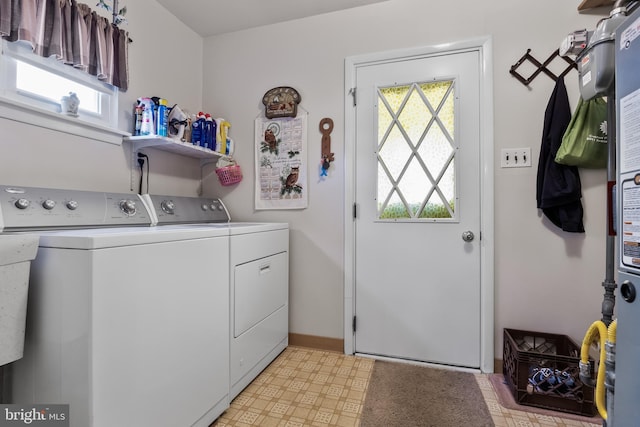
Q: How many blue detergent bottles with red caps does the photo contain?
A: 2